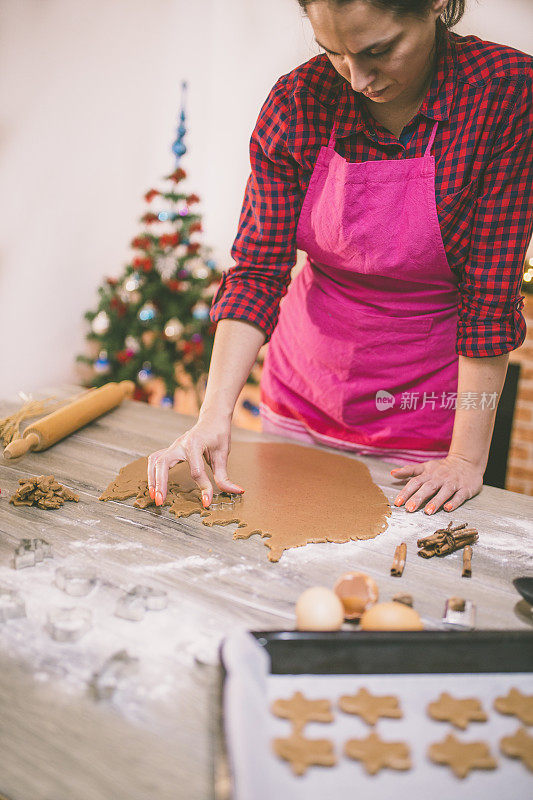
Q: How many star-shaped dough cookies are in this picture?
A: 8